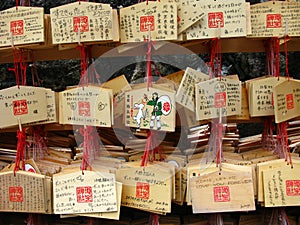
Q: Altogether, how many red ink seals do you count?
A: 14